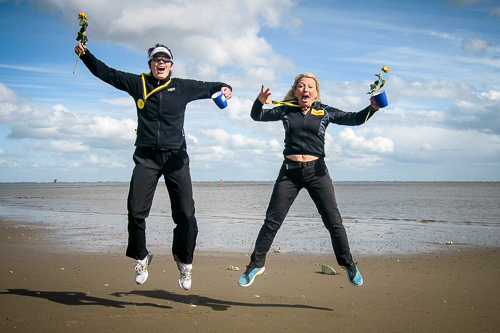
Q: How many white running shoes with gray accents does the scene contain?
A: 2